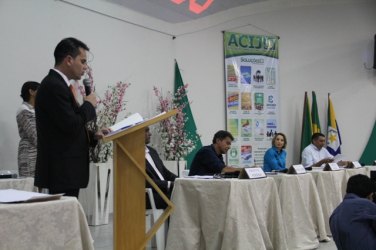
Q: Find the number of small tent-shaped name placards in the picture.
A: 4